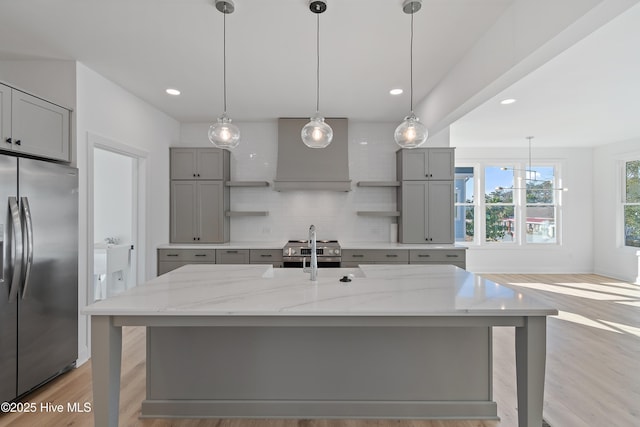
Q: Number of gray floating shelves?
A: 4